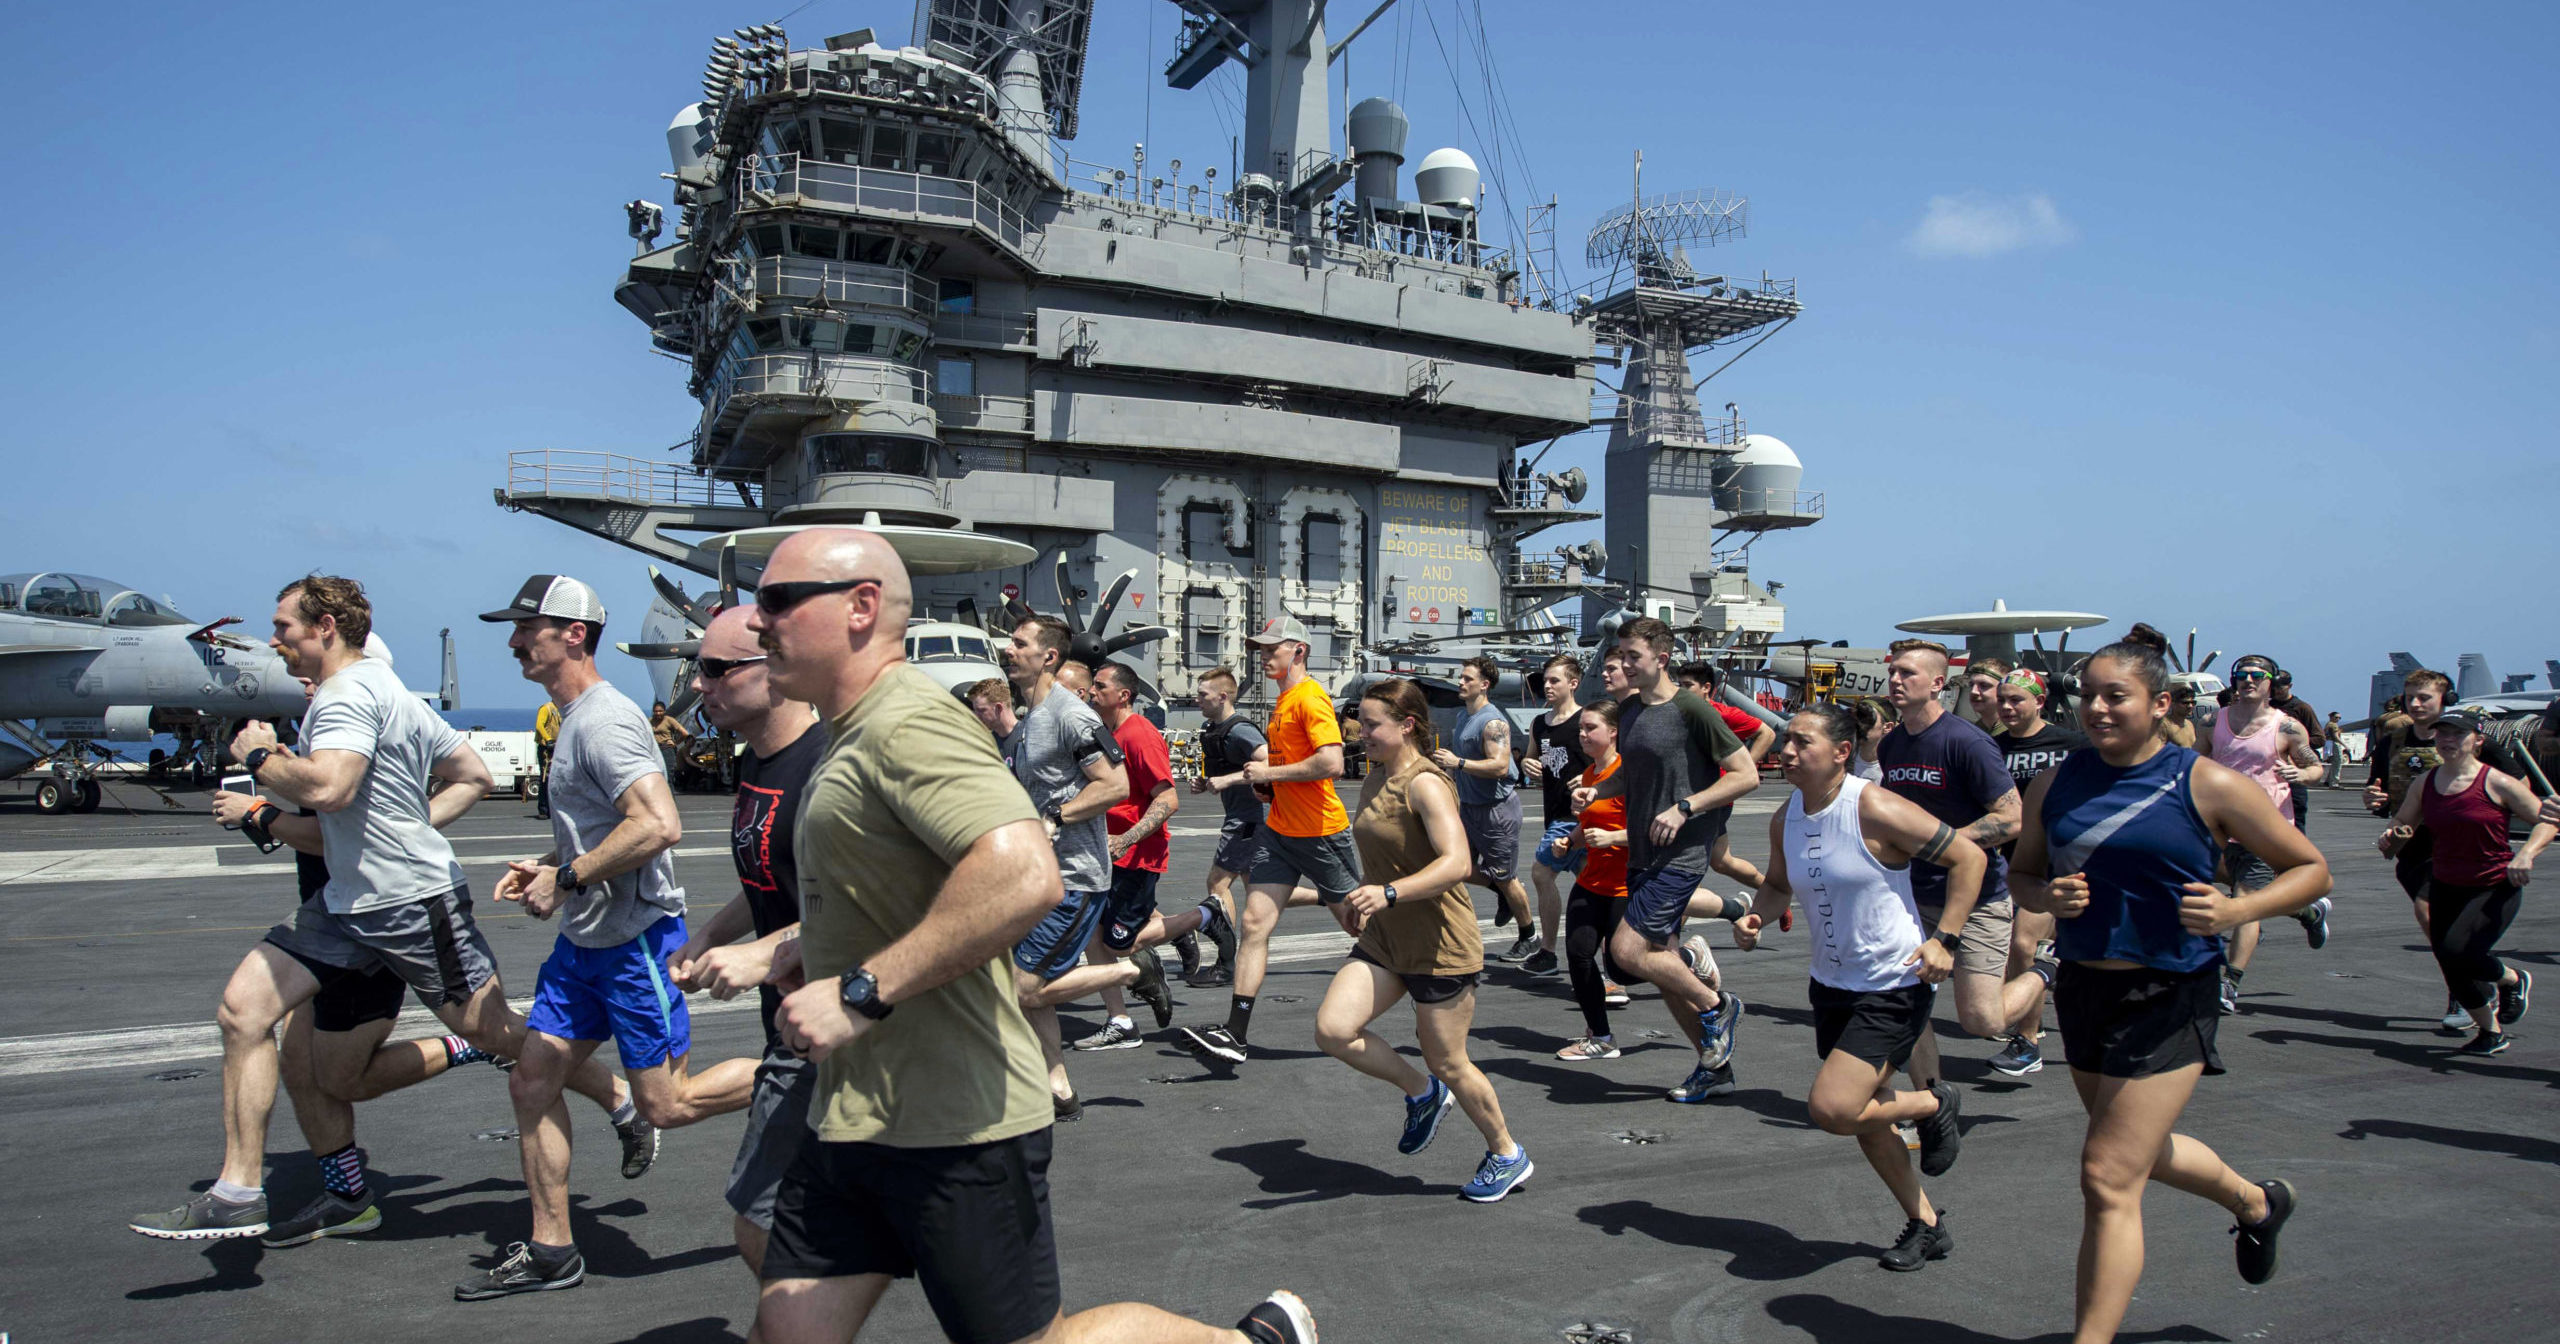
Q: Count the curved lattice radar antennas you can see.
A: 1